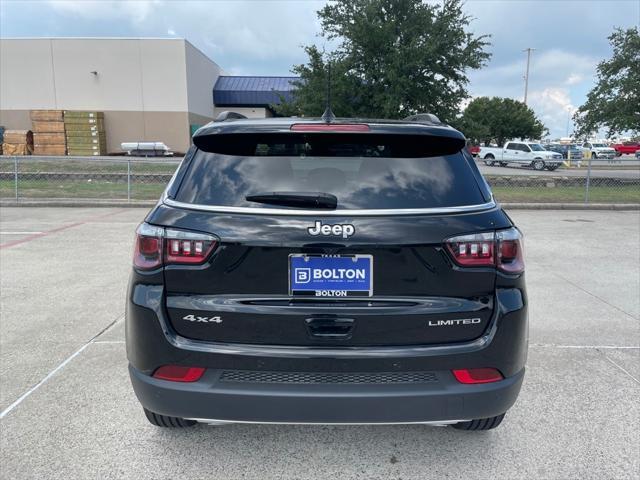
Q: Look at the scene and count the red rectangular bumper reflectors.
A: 2